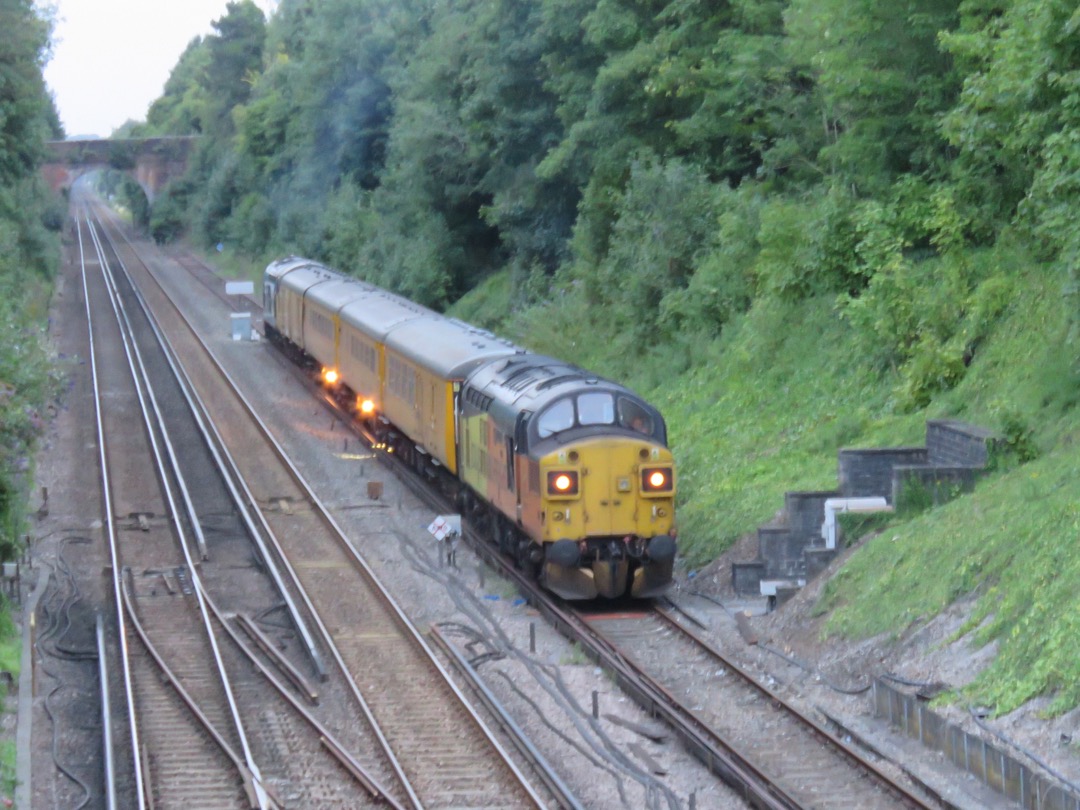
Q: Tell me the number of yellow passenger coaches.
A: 4